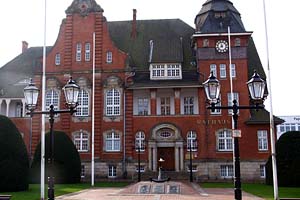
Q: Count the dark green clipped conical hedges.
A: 3